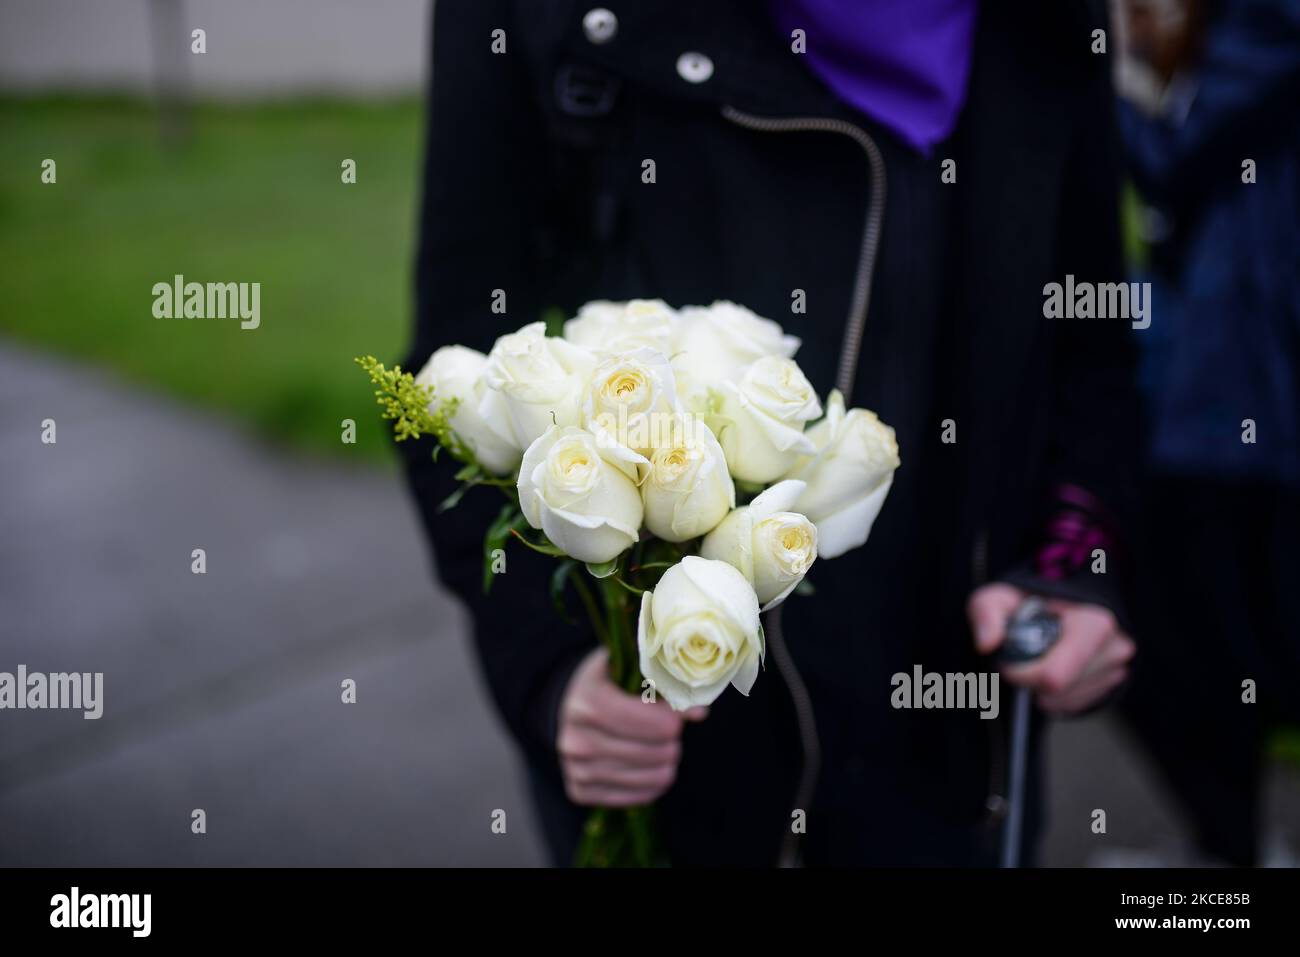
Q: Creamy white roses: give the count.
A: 11